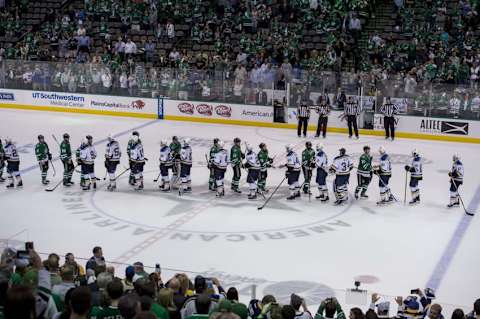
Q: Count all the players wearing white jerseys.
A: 14